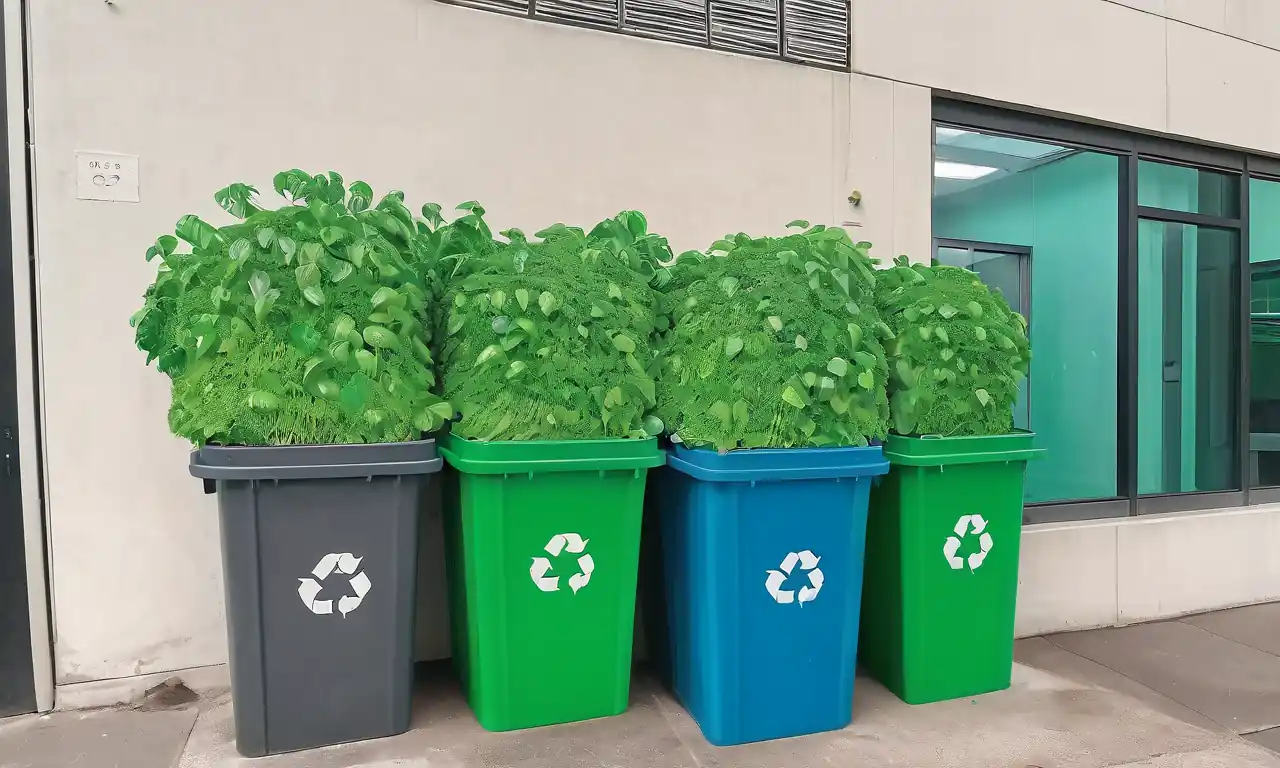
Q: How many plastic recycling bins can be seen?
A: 4